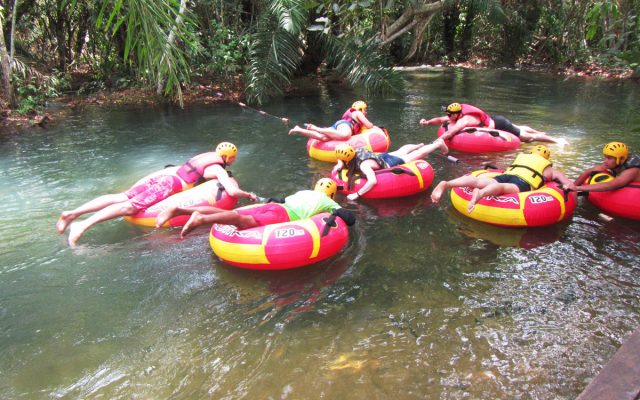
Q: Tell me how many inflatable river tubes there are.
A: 7